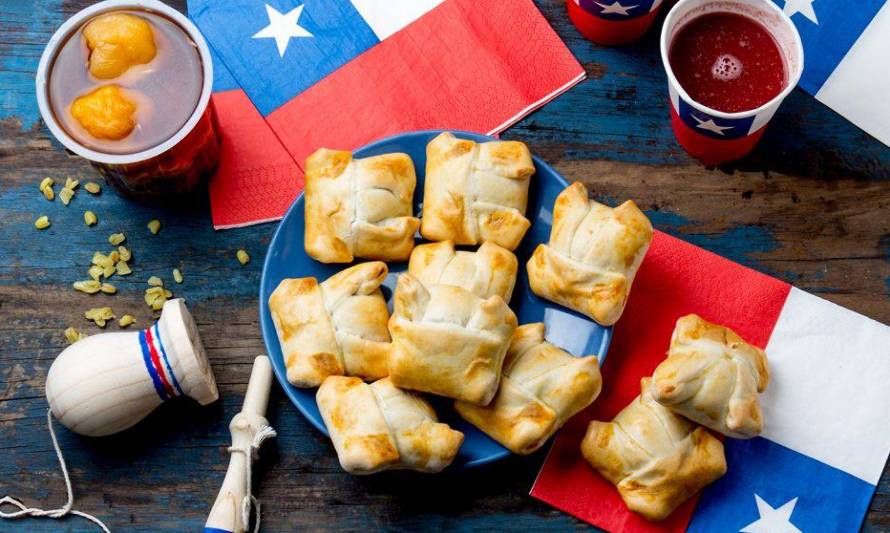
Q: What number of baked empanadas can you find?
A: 10